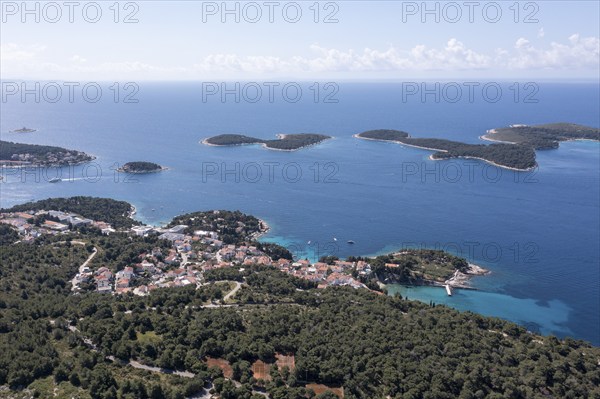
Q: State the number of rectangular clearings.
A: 4